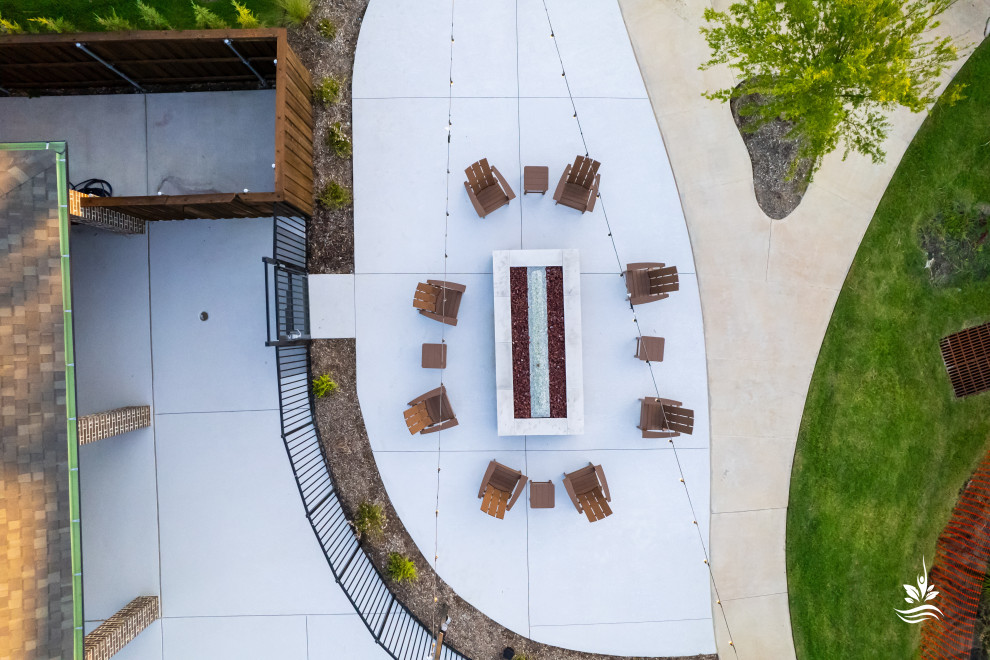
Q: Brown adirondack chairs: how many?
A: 8